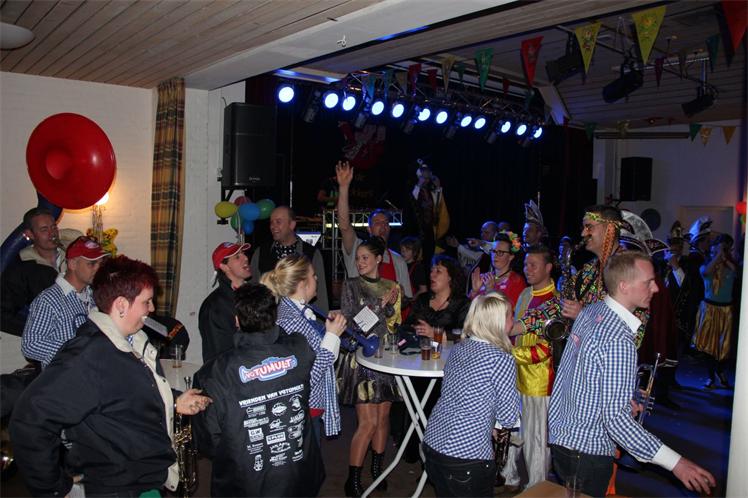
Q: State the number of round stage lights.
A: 12